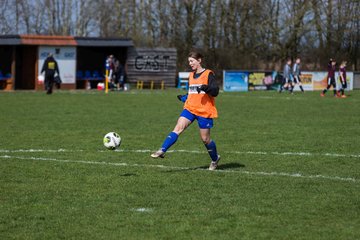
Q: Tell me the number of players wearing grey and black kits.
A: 2